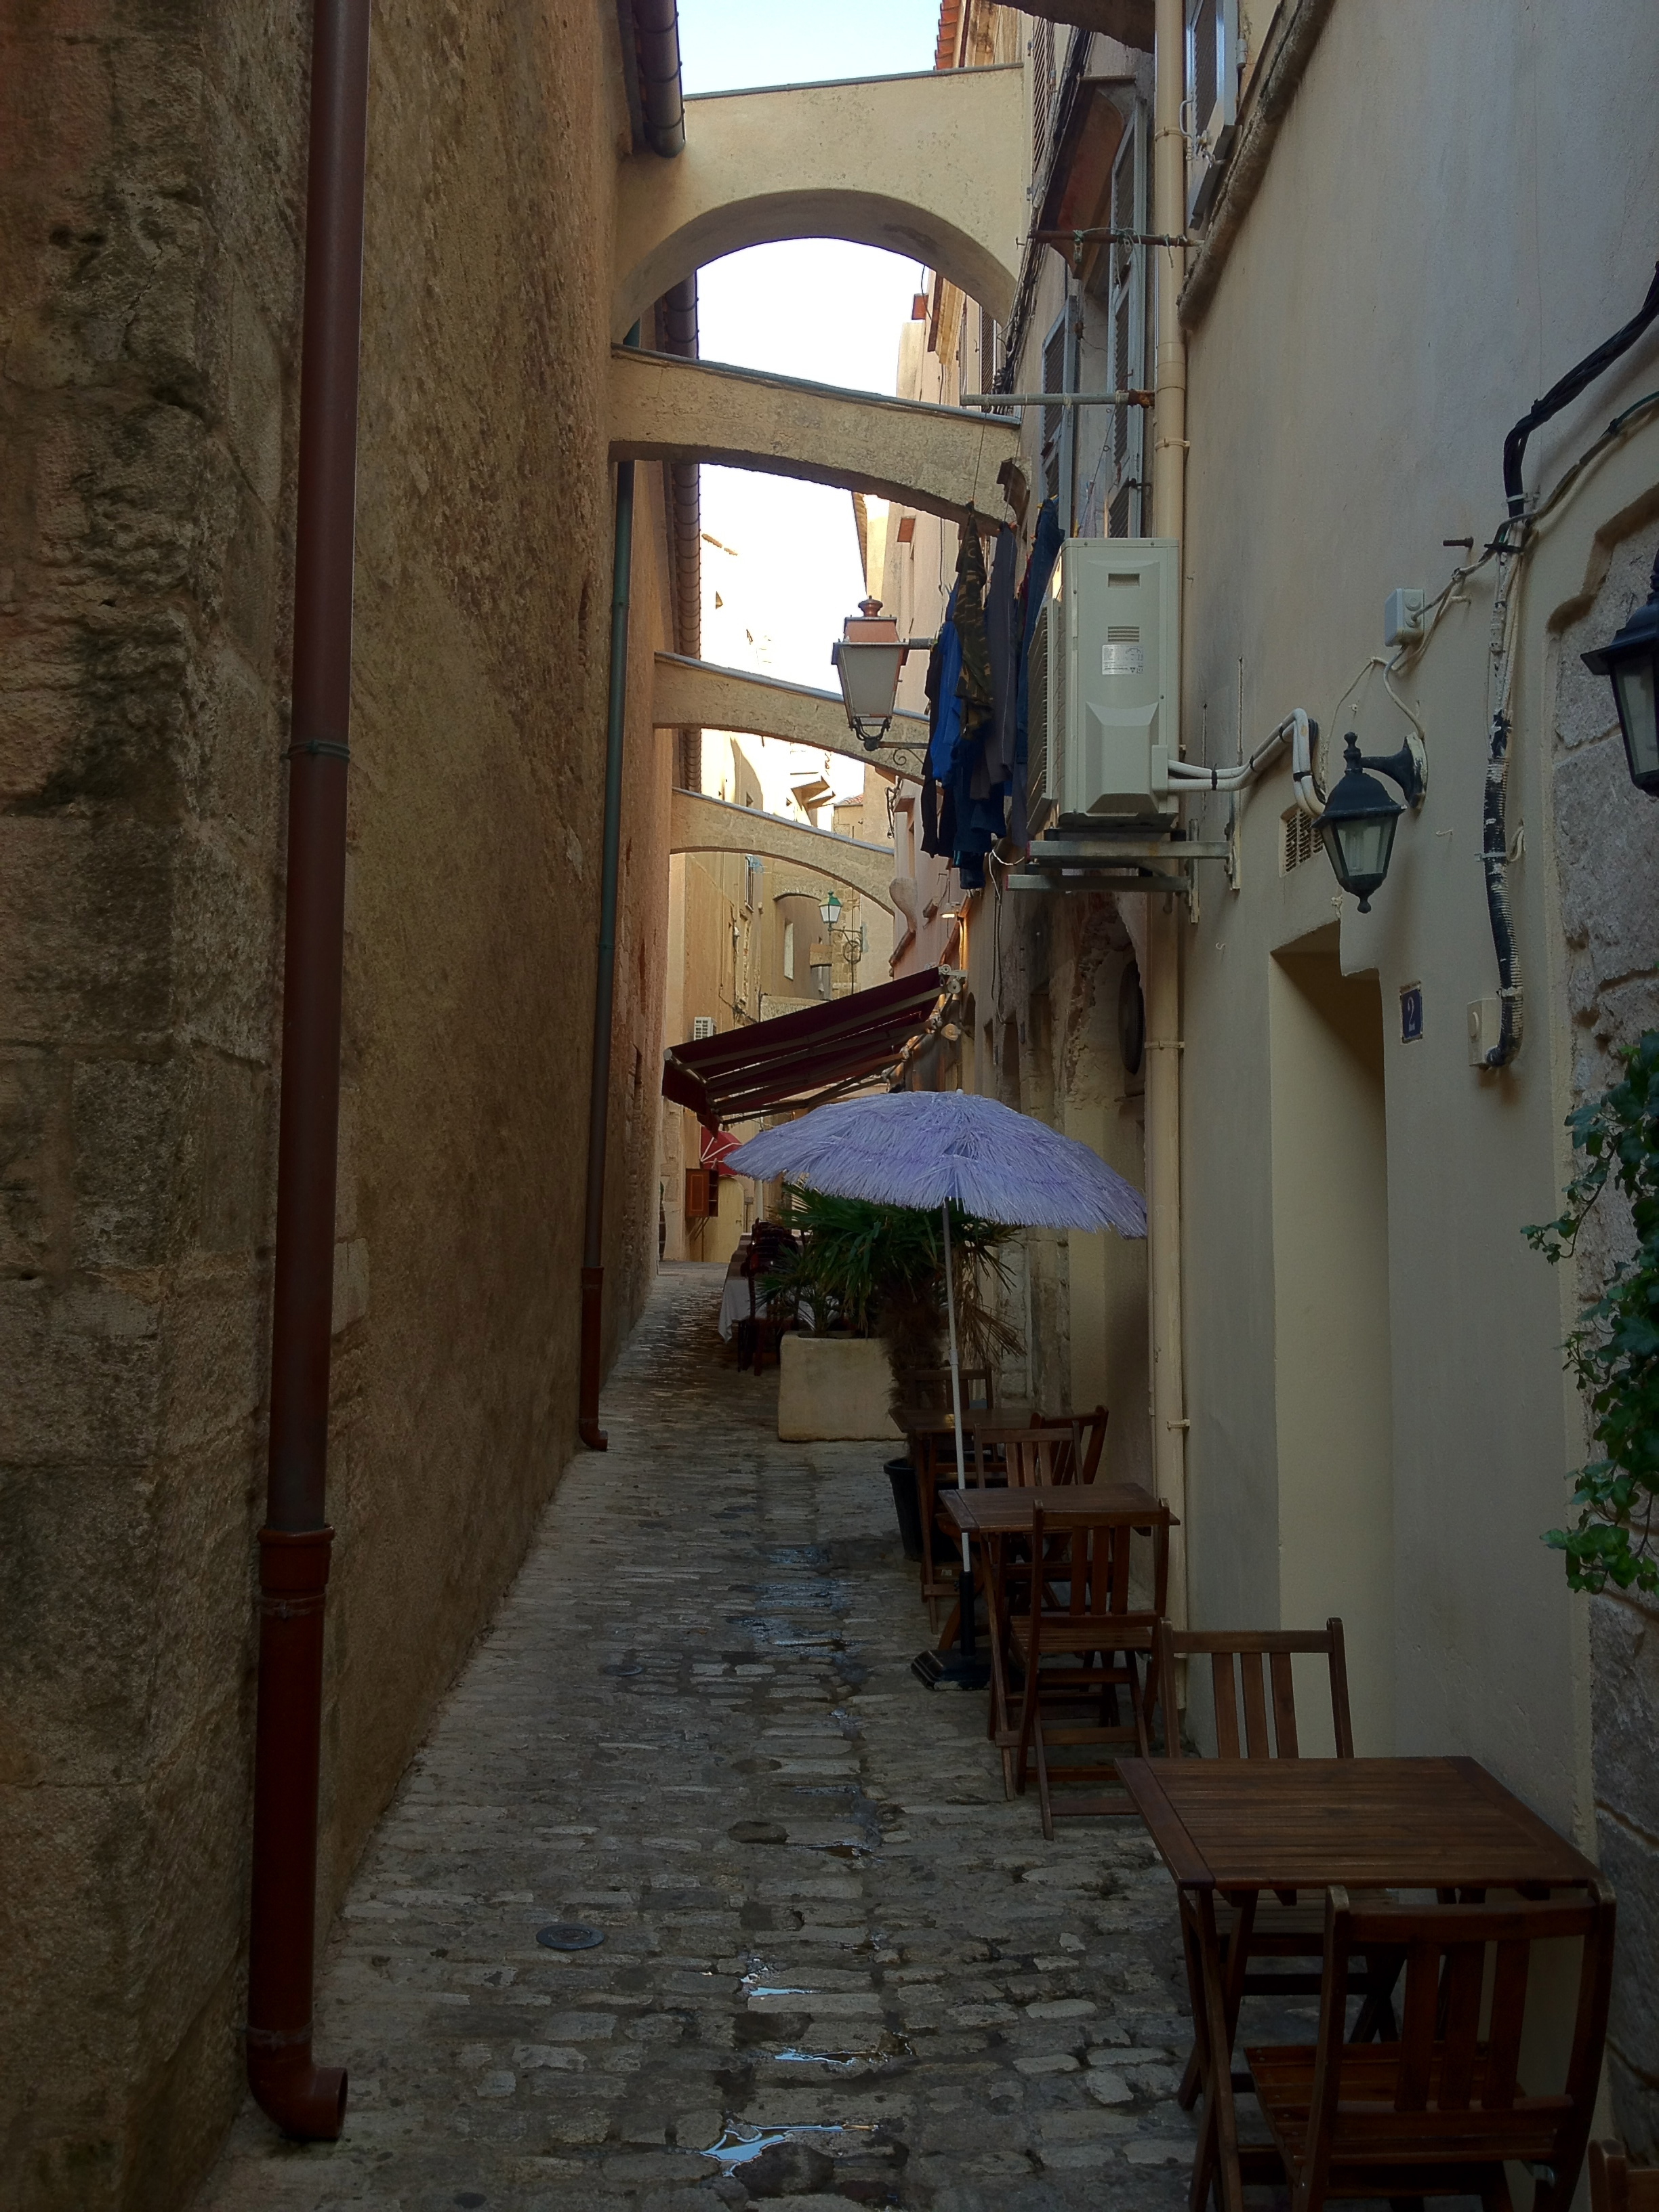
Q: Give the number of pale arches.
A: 4